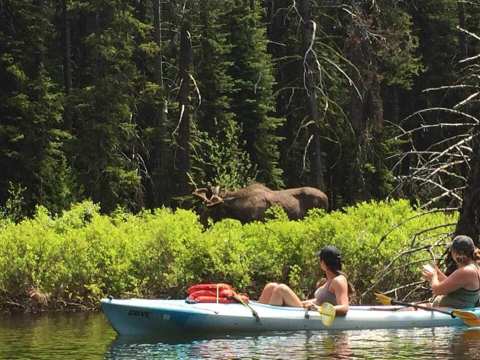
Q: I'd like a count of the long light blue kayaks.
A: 1